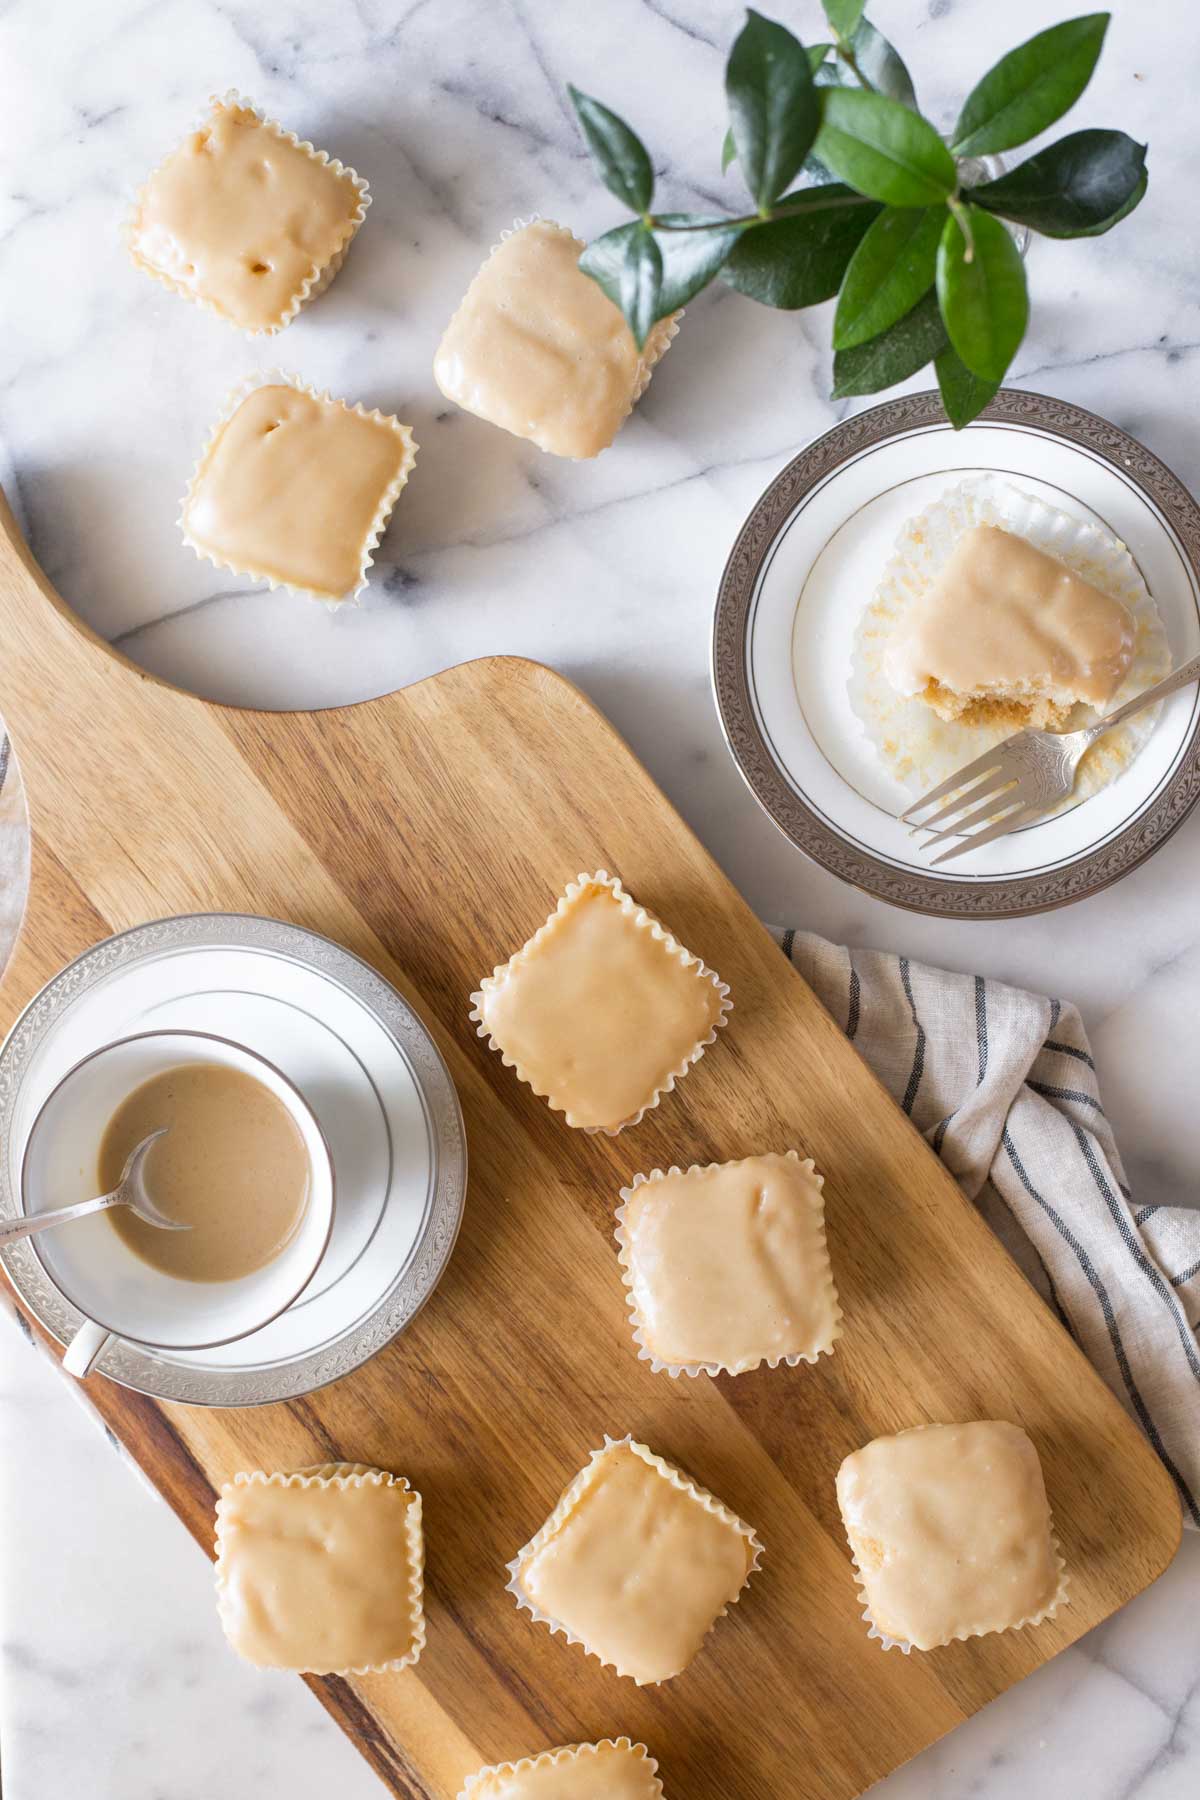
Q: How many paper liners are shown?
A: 10